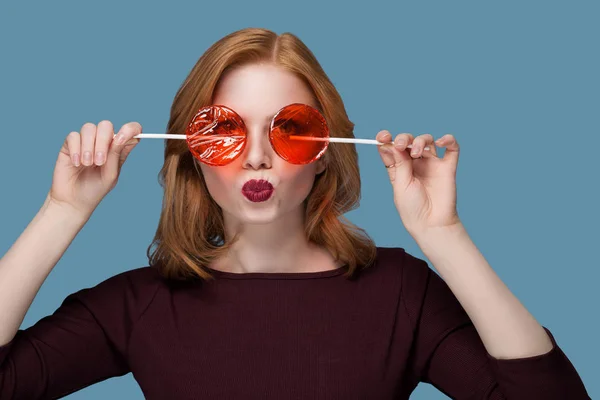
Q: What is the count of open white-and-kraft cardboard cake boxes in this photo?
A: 0